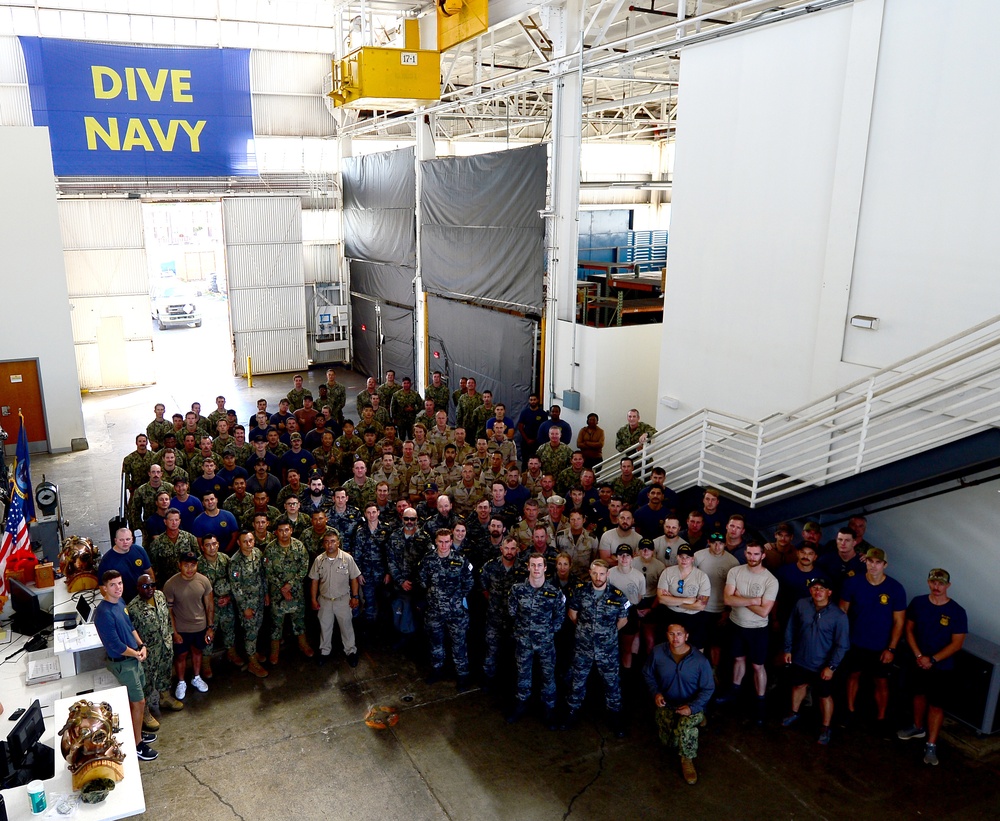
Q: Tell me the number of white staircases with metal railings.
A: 1